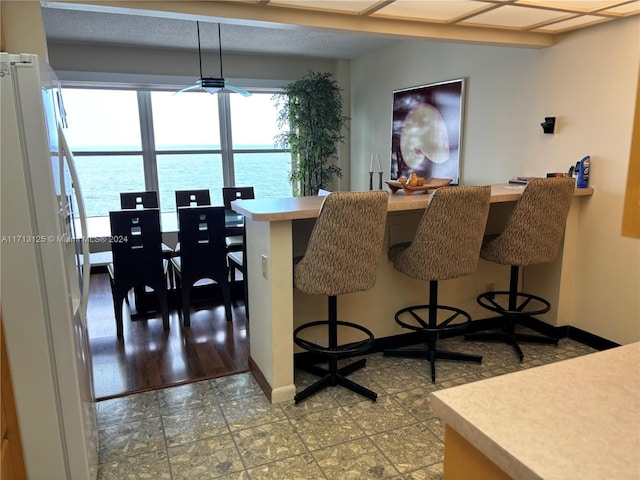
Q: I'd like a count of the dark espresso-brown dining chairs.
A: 6